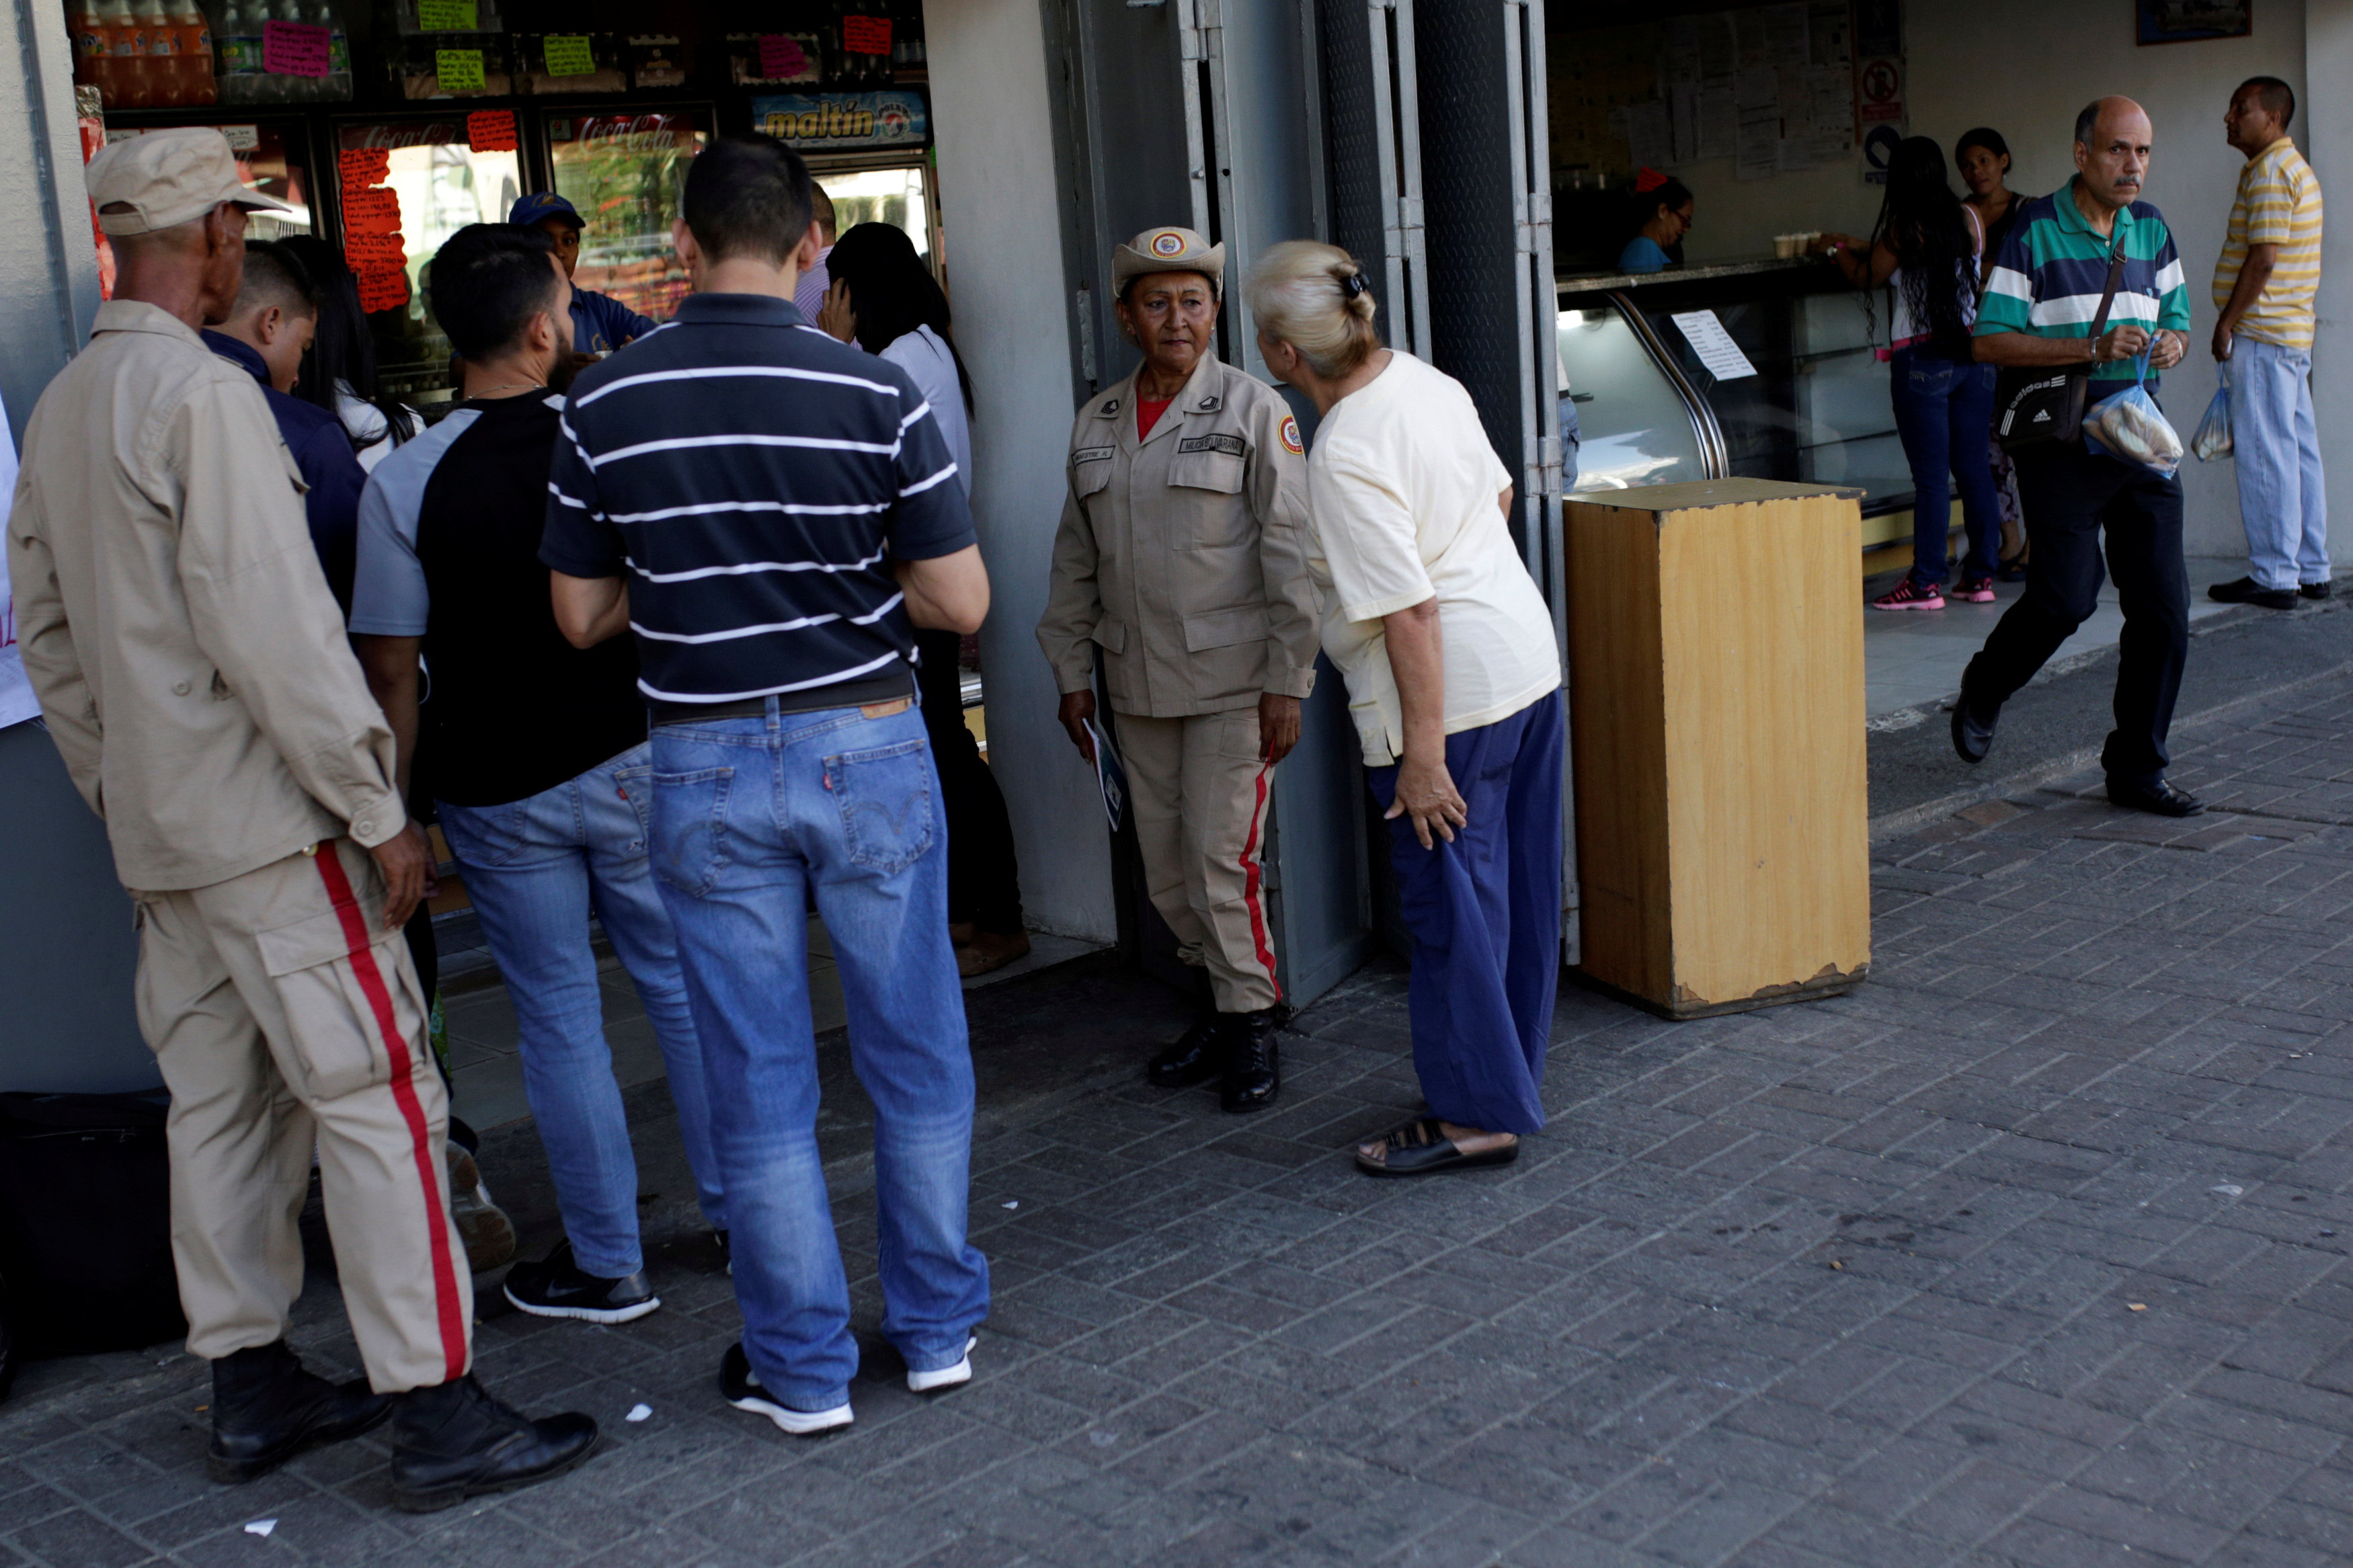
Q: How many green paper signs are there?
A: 3